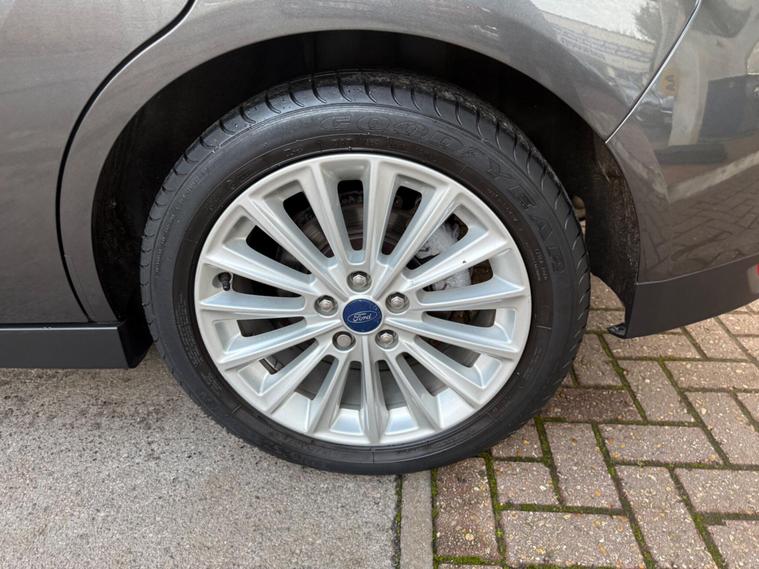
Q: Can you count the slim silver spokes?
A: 15